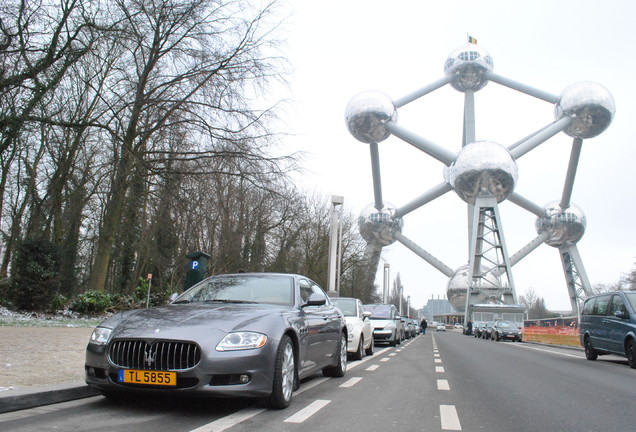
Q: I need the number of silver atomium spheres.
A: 7